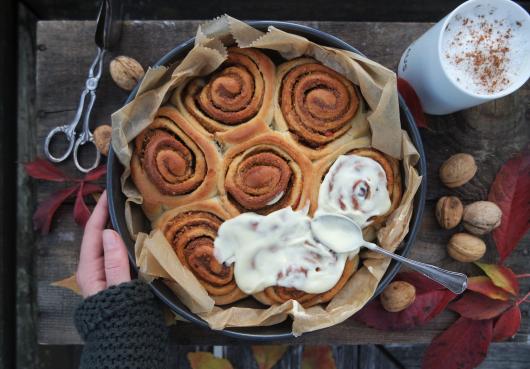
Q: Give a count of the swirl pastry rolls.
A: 7